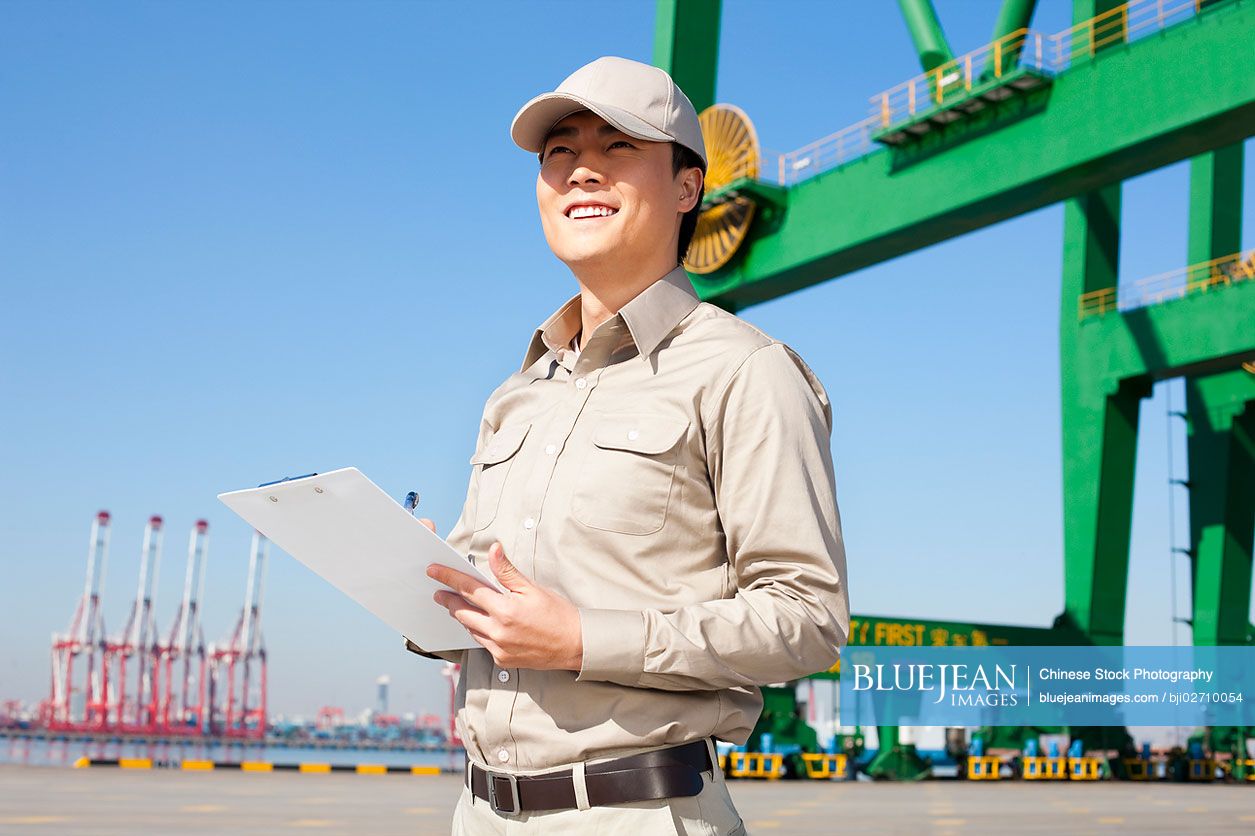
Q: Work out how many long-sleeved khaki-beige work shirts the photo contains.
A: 1